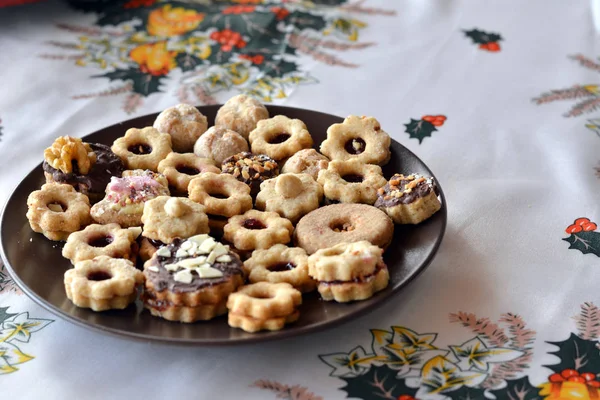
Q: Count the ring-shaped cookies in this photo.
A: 14